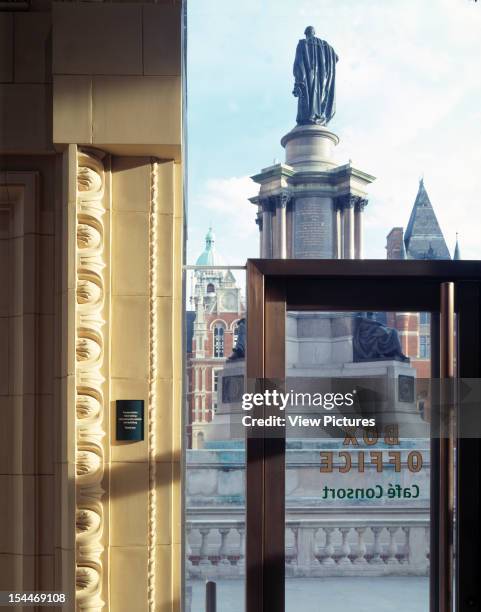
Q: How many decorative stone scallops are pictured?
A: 8